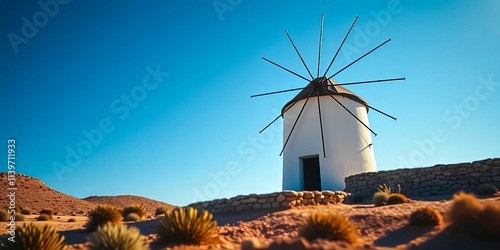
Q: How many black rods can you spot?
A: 12